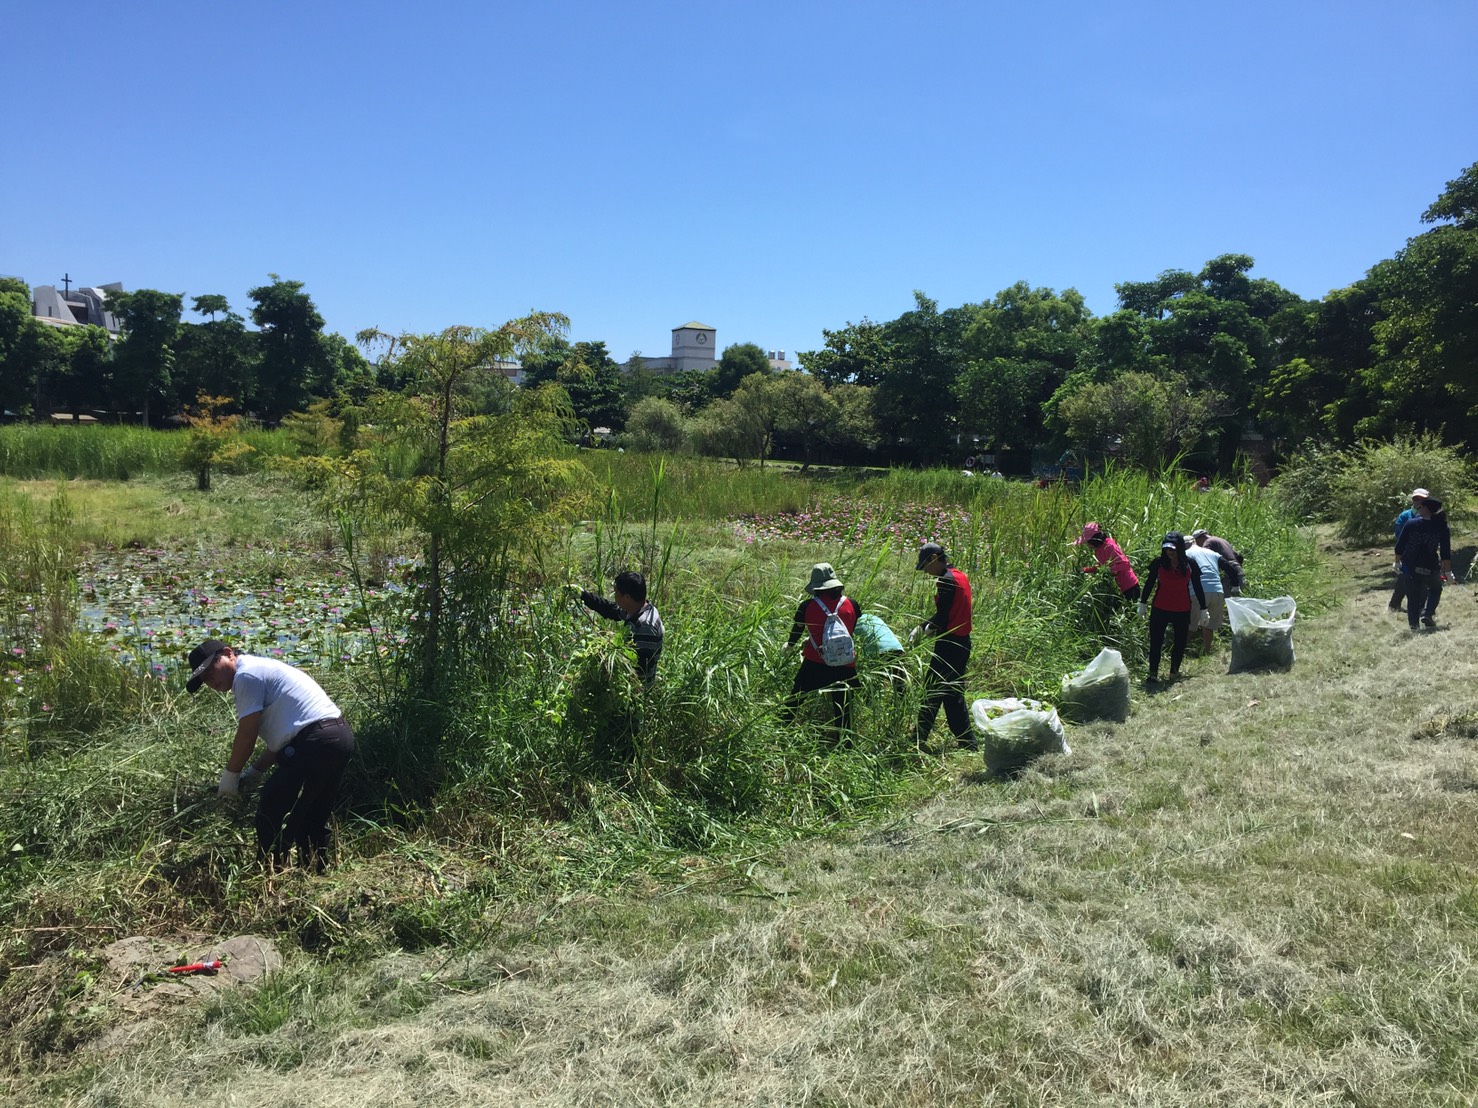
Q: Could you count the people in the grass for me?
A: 11